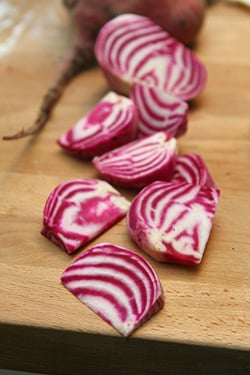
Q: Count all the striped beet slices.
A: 8